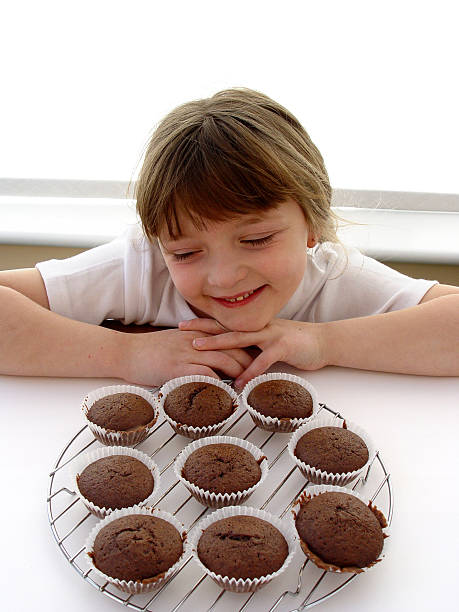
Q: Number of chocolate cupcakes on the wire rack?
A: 9